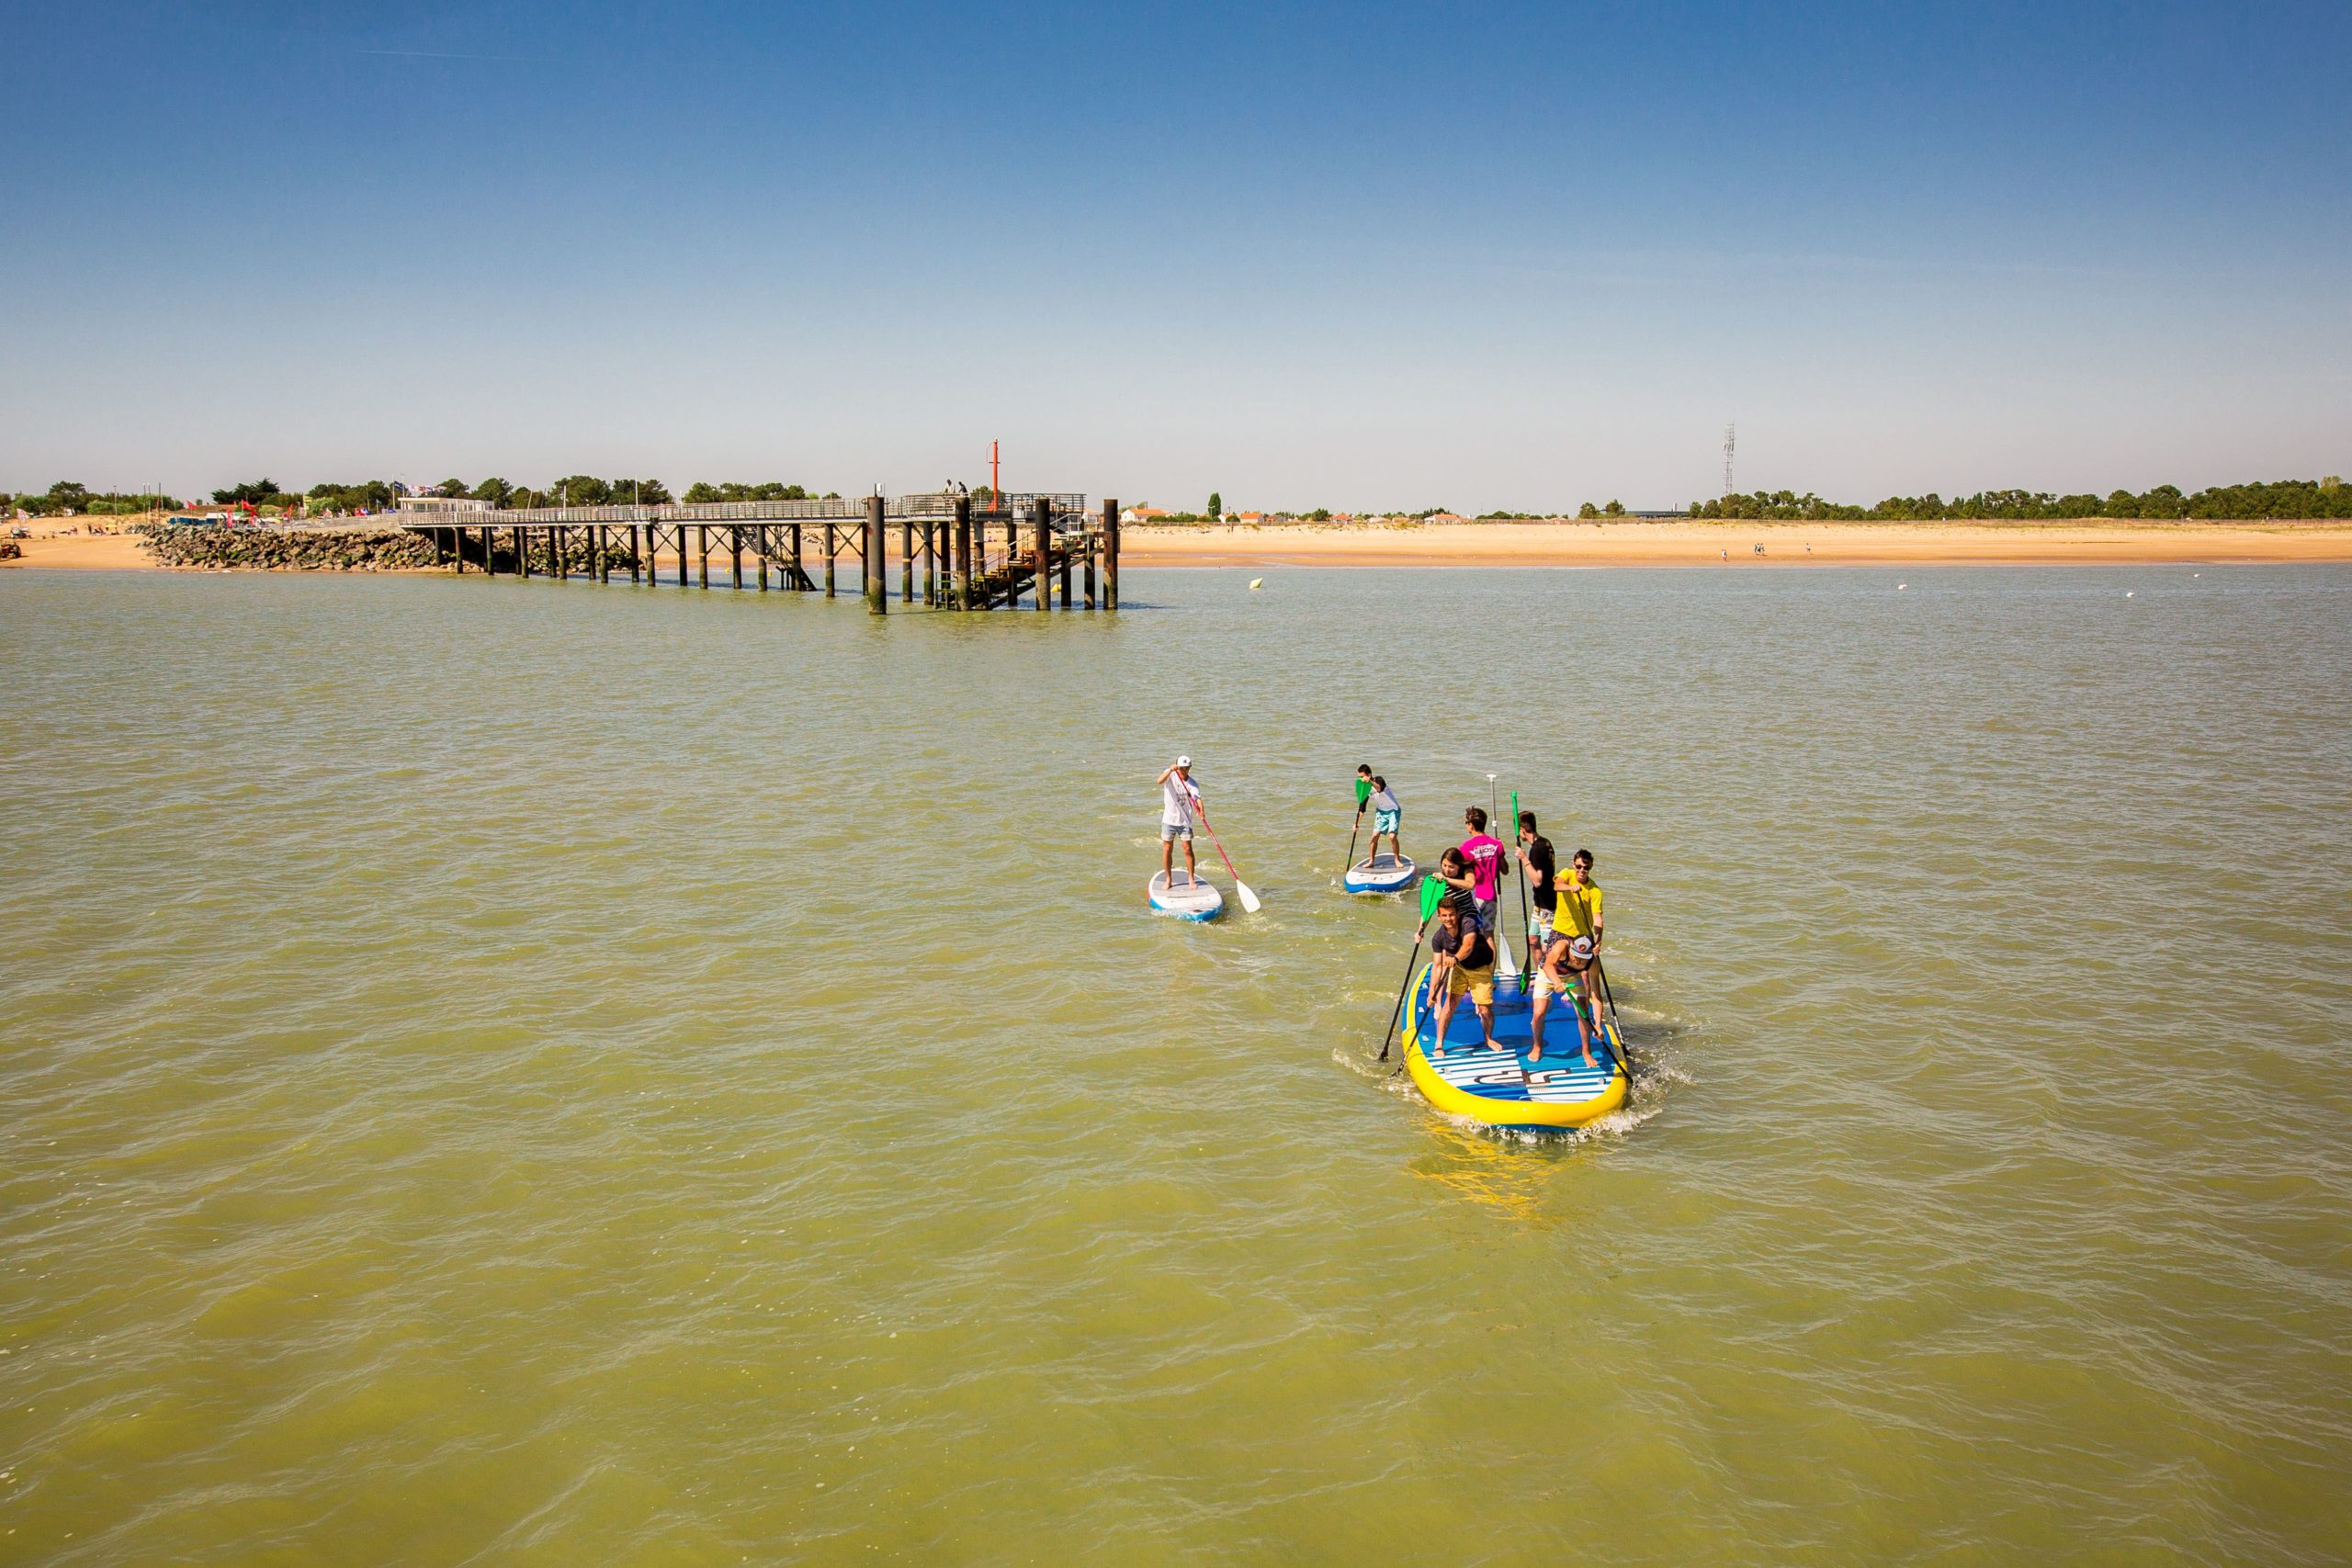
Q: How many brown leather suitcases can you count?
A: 0